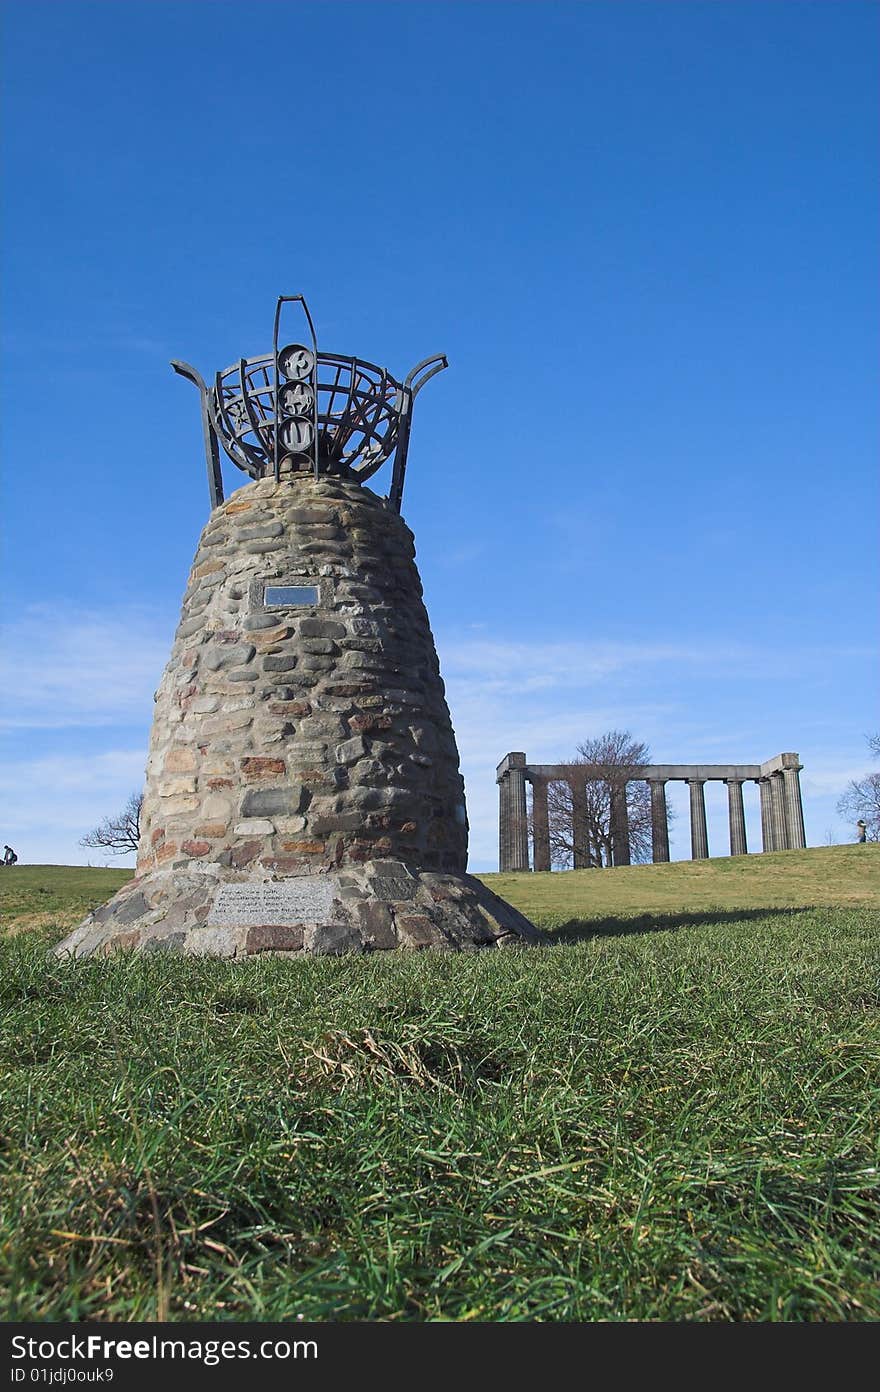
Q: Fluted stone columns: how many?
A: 12